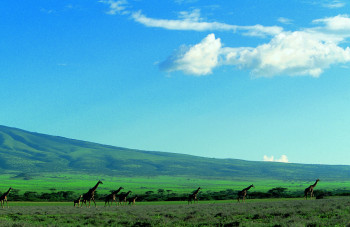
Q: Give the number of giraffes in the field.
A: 9